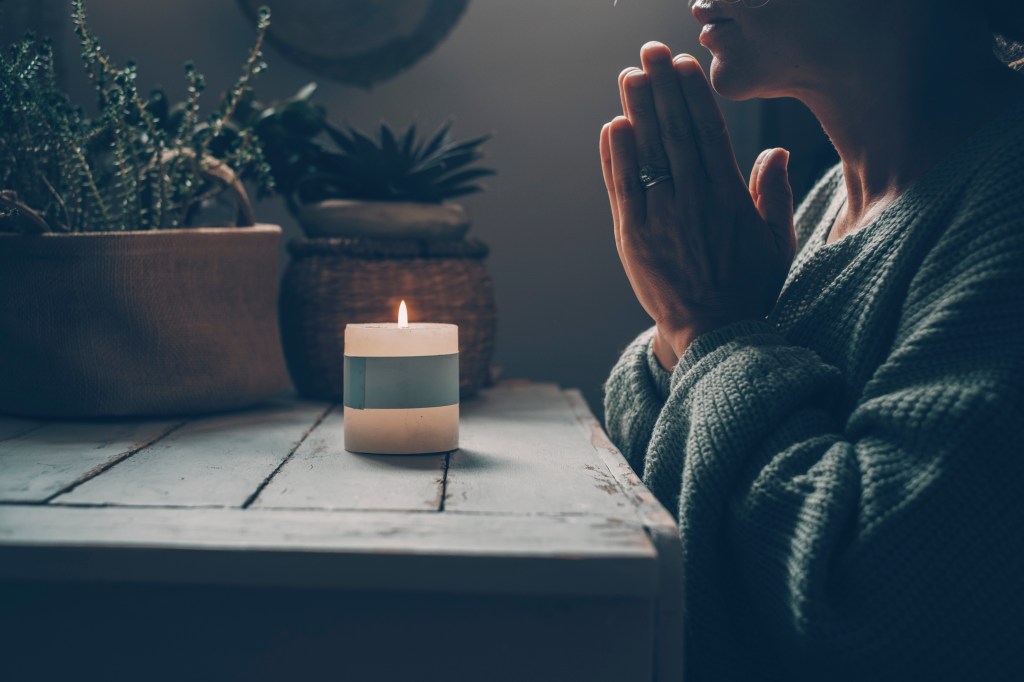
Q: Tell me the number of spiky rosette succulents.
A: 1